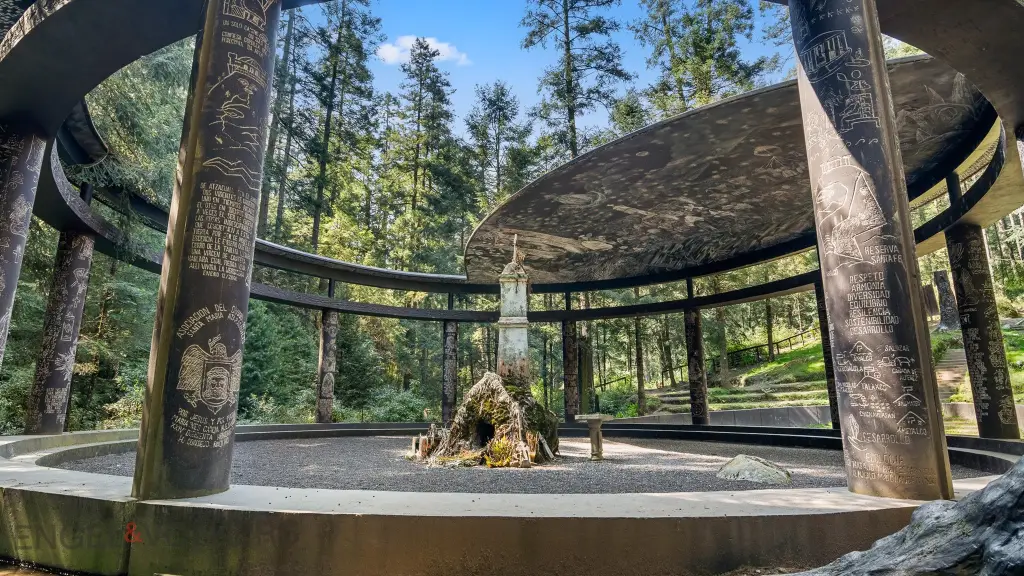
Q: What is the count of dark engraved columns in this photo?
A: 10